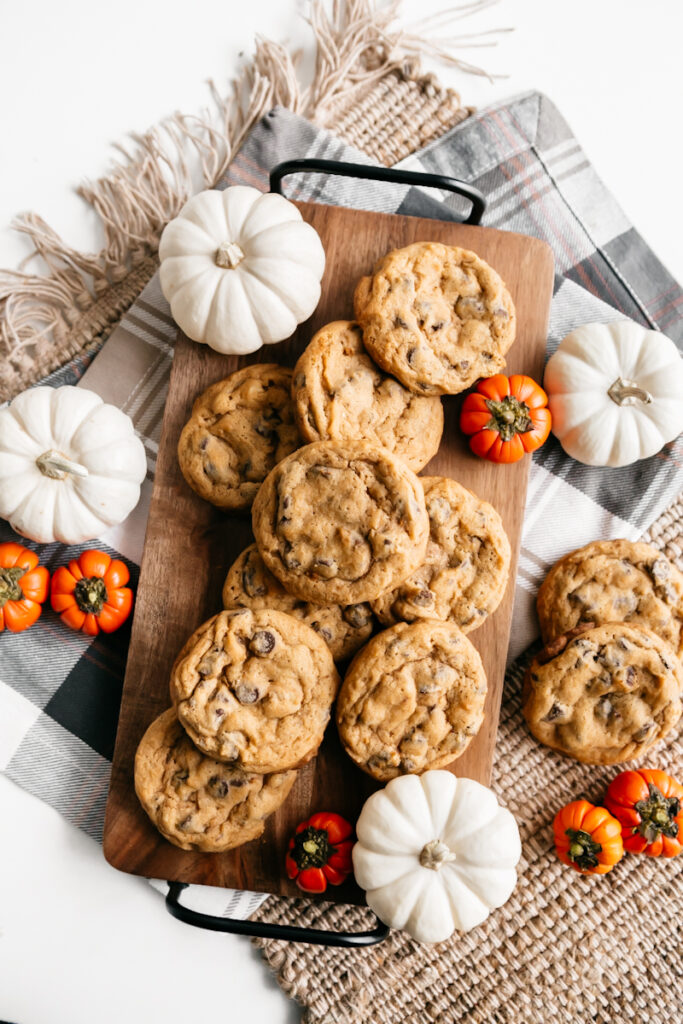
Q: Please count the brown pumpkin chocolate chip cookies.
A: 11